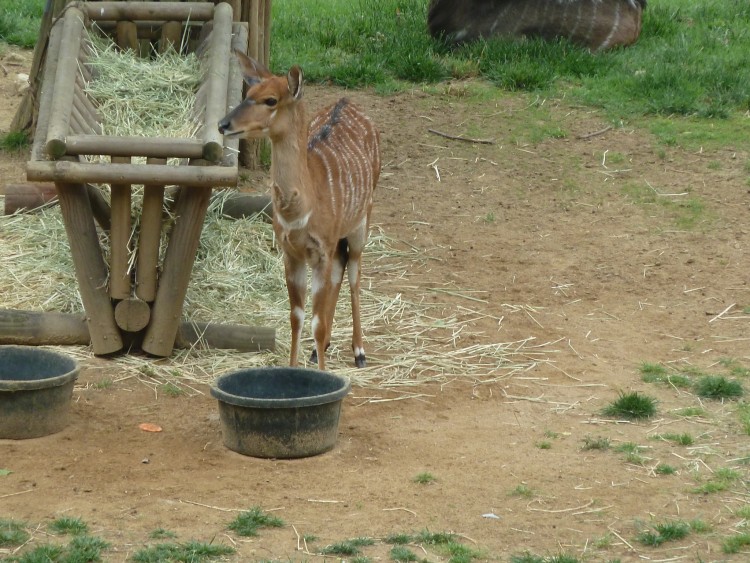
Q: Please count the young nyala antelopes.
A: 1